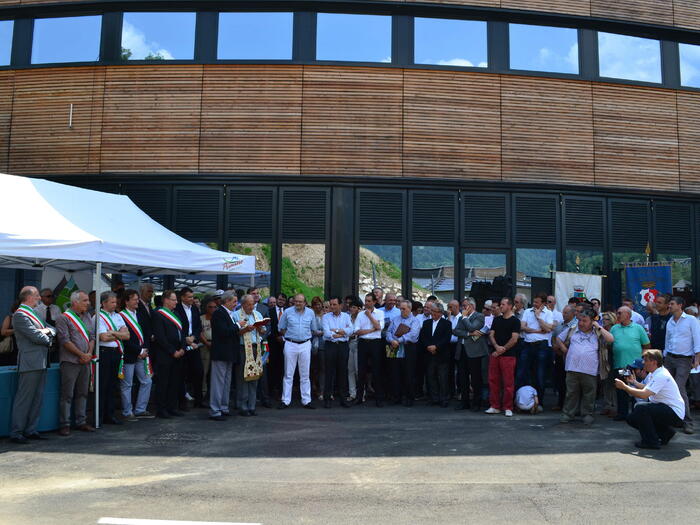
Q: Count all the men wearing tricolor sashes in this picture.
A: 5